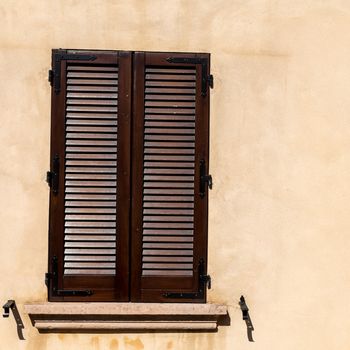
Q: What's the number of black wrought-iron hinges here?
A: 6